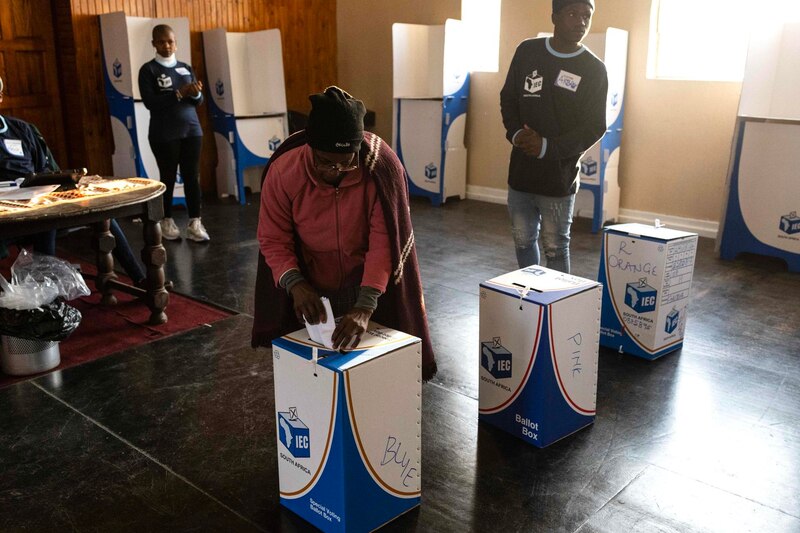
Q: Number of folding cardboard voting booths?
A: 5